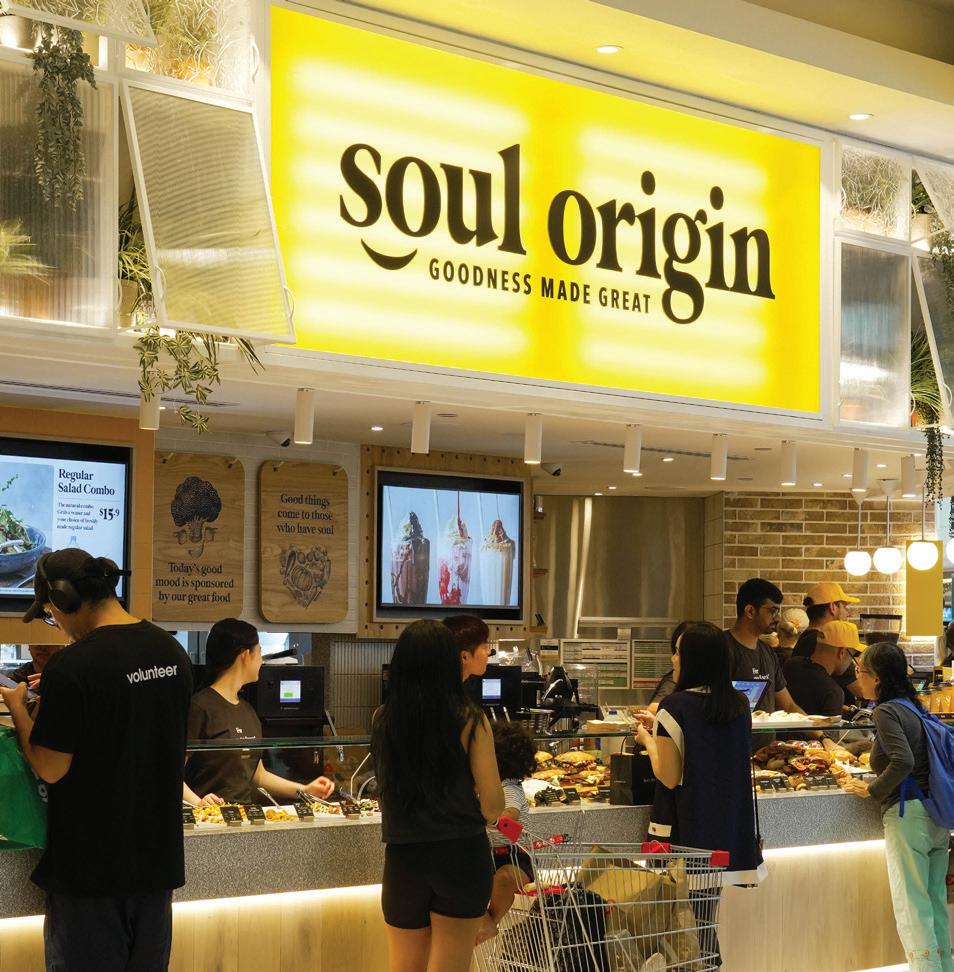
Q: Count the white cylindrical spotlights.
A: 9